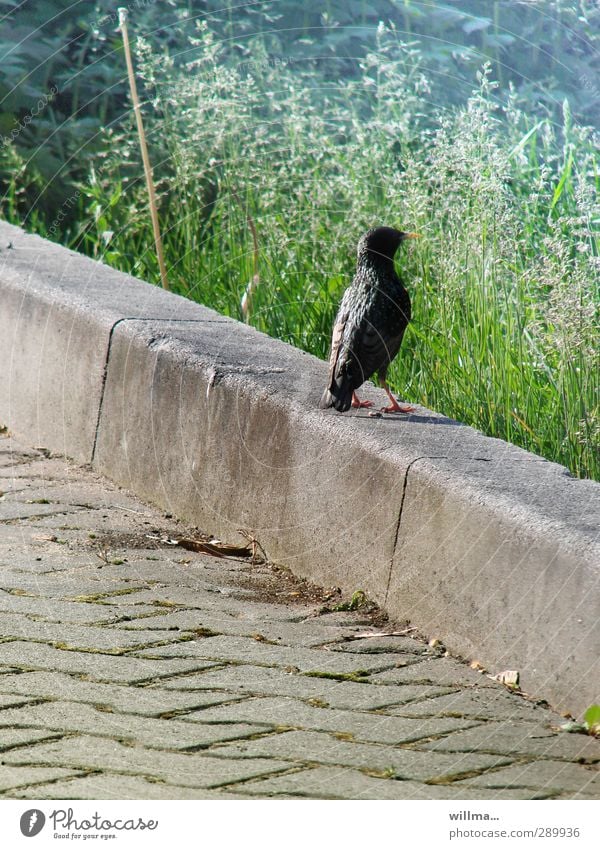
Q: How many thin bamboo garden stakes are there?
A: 1